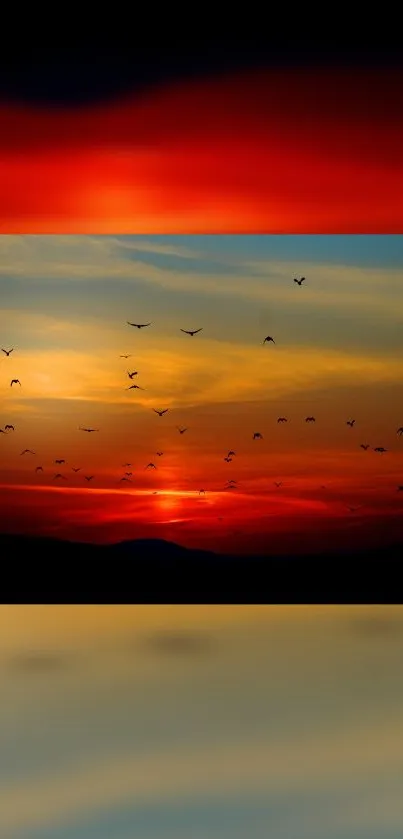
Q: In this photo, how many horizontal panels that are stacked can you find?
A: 3